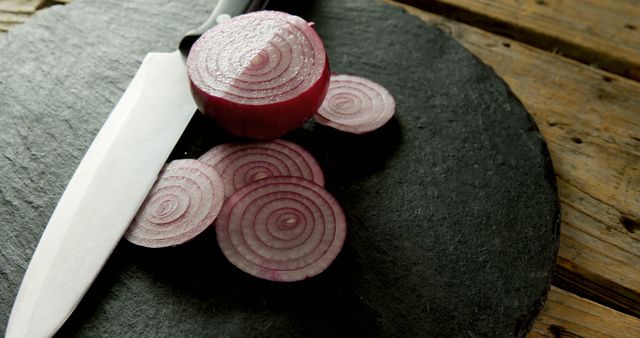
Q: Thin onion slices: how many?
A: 4